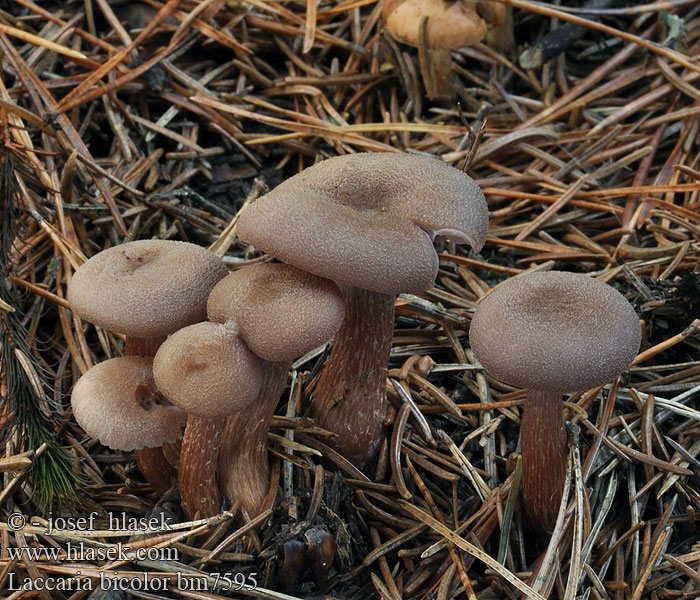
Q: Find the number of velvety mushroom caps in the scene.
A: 6